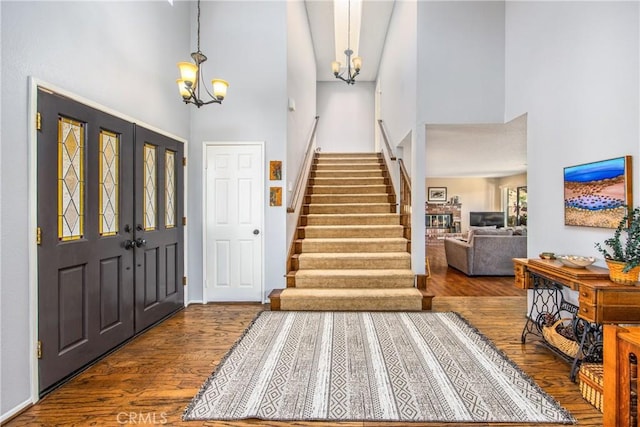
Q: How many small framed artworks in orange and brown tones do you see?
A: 2